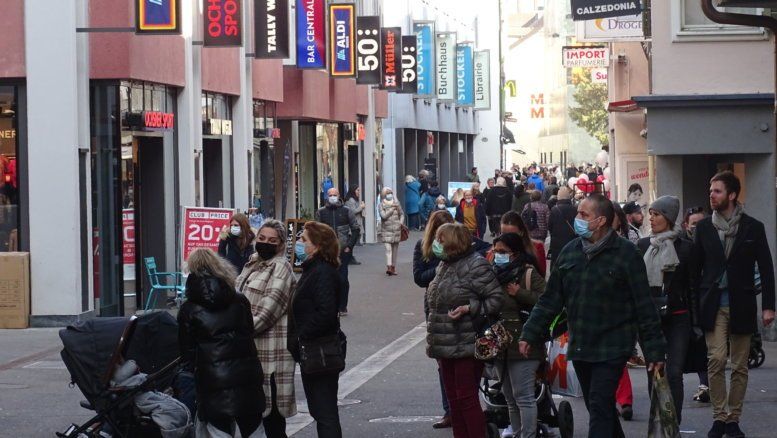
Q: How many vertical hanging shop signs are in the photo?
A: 12